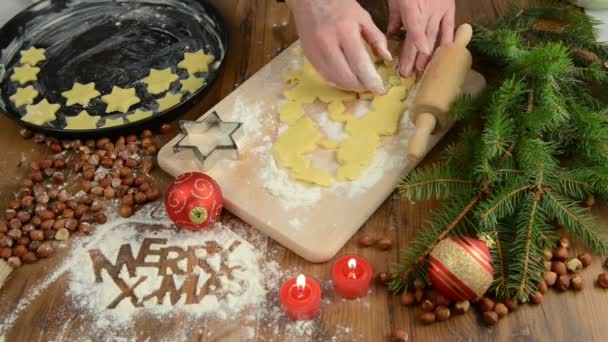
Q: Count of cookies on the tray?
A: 13